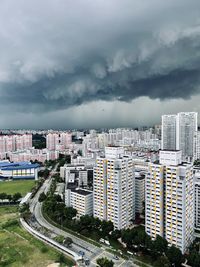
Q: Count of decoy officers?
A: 0